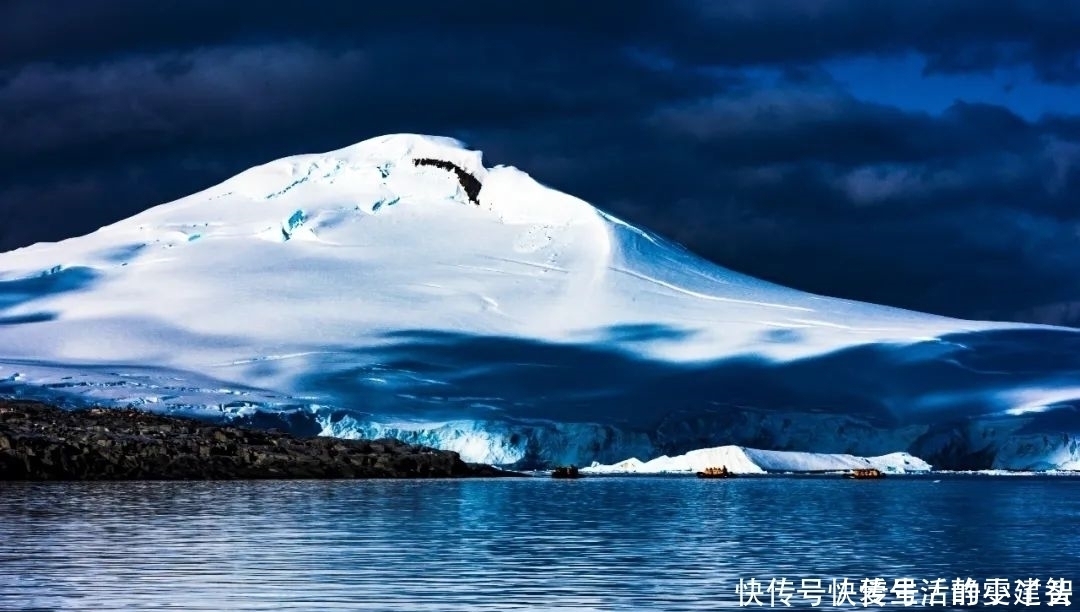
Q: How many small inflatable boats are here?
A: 3